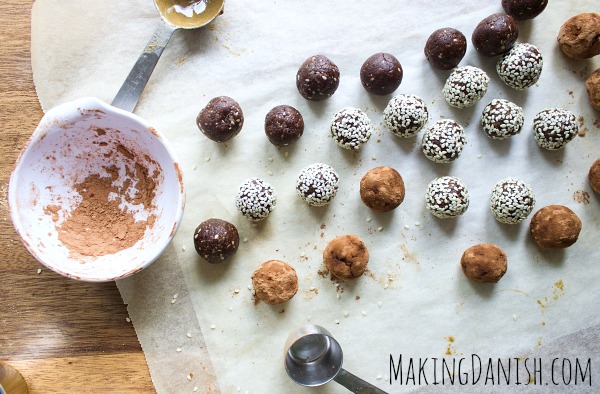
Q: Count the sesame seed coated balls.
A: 11